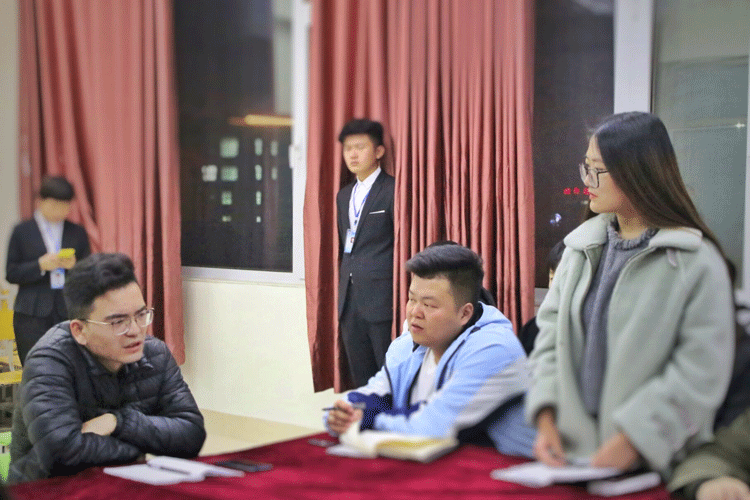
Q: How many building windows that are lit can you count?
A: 11